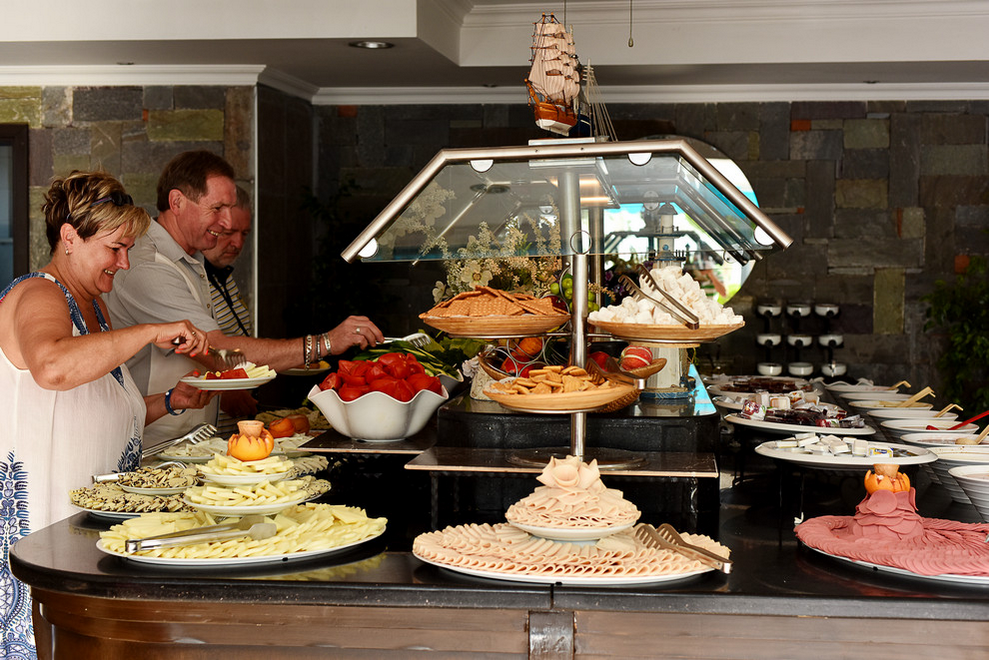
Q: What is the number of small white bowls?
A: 9